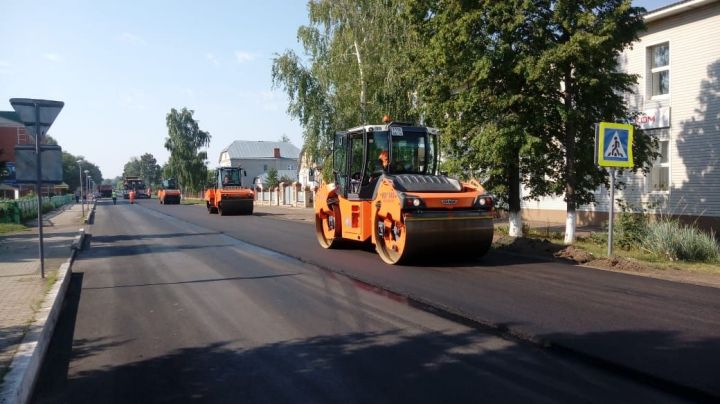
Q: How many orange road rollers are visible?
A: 3